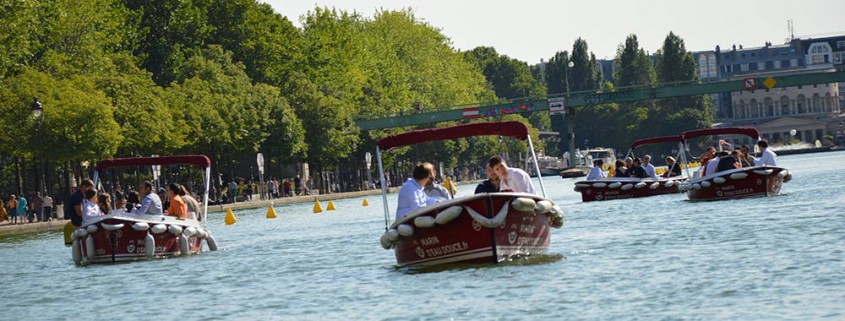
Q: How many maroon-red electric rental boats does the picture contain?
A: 4